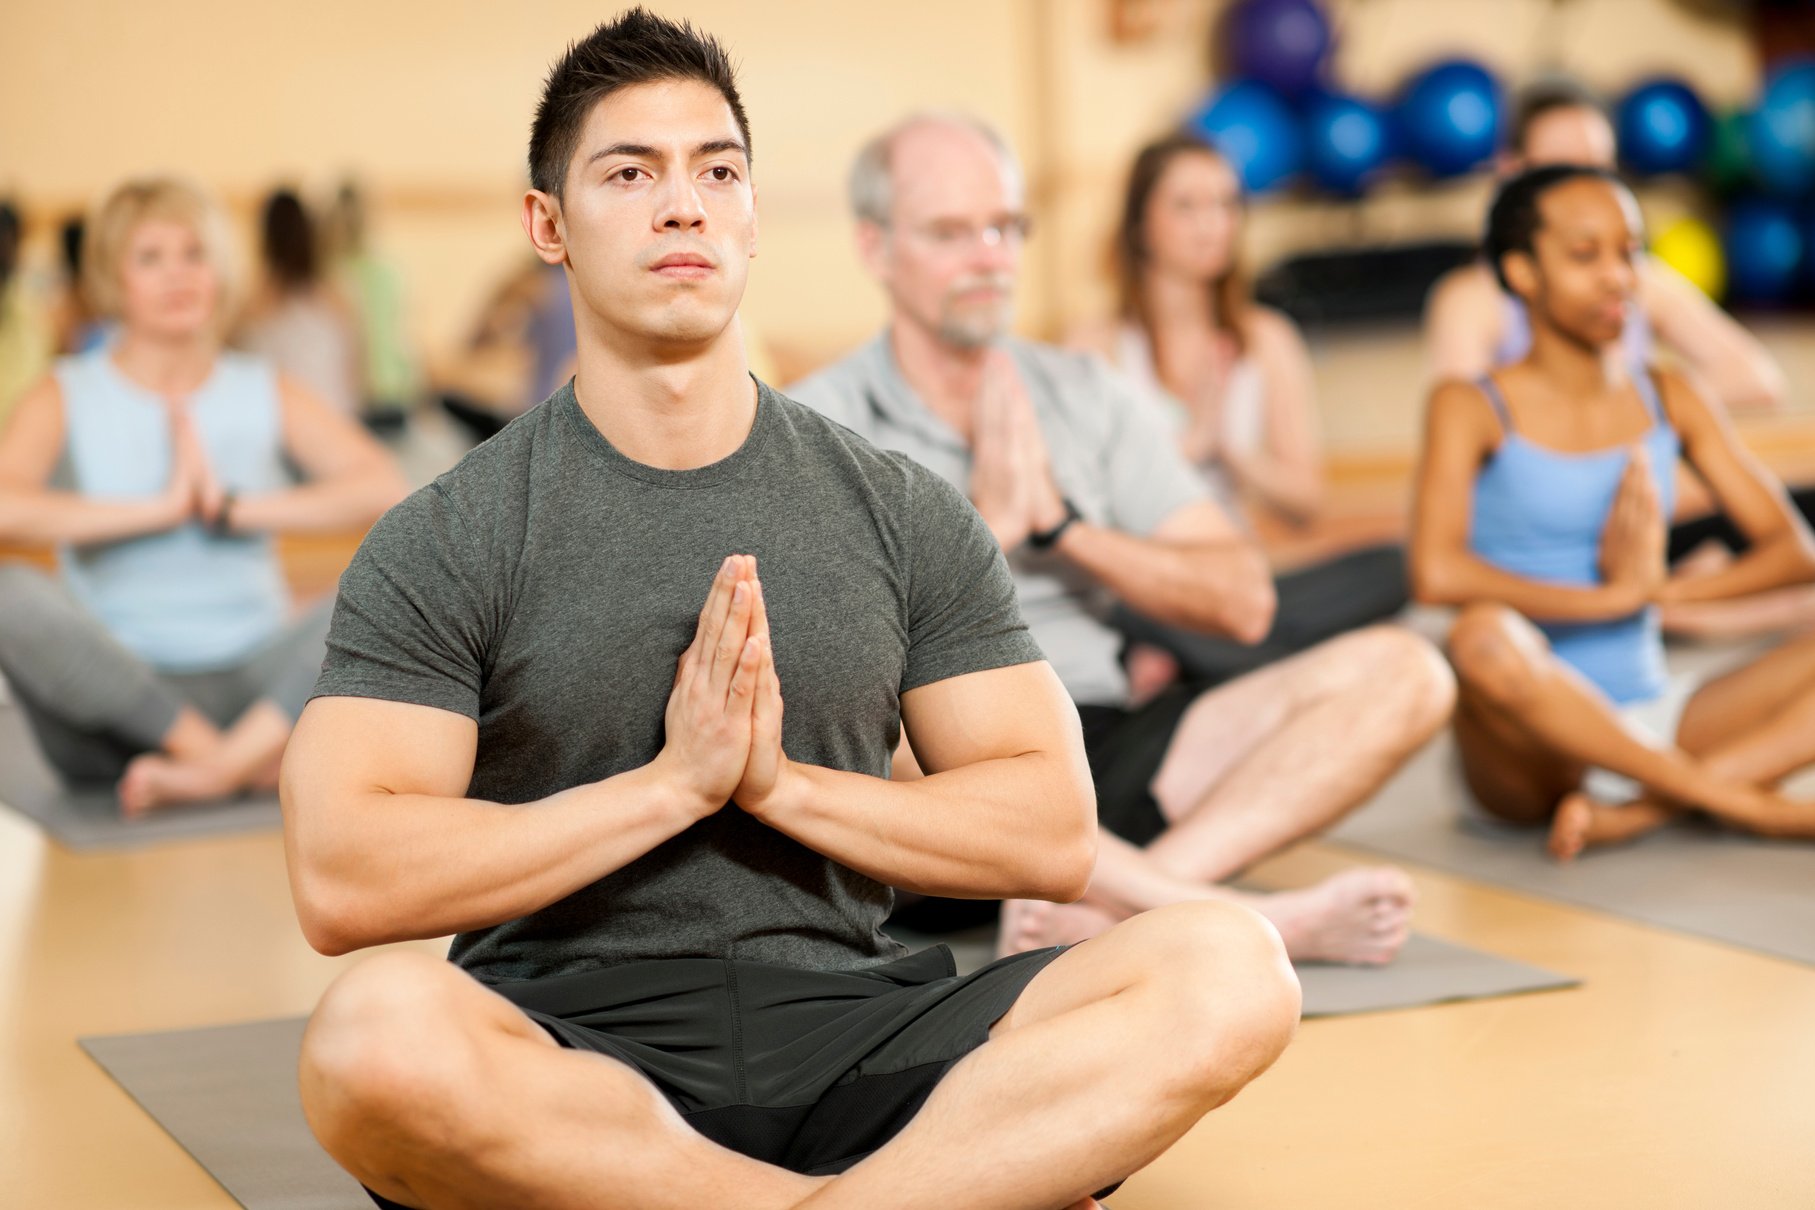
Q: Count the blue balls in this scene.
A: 6